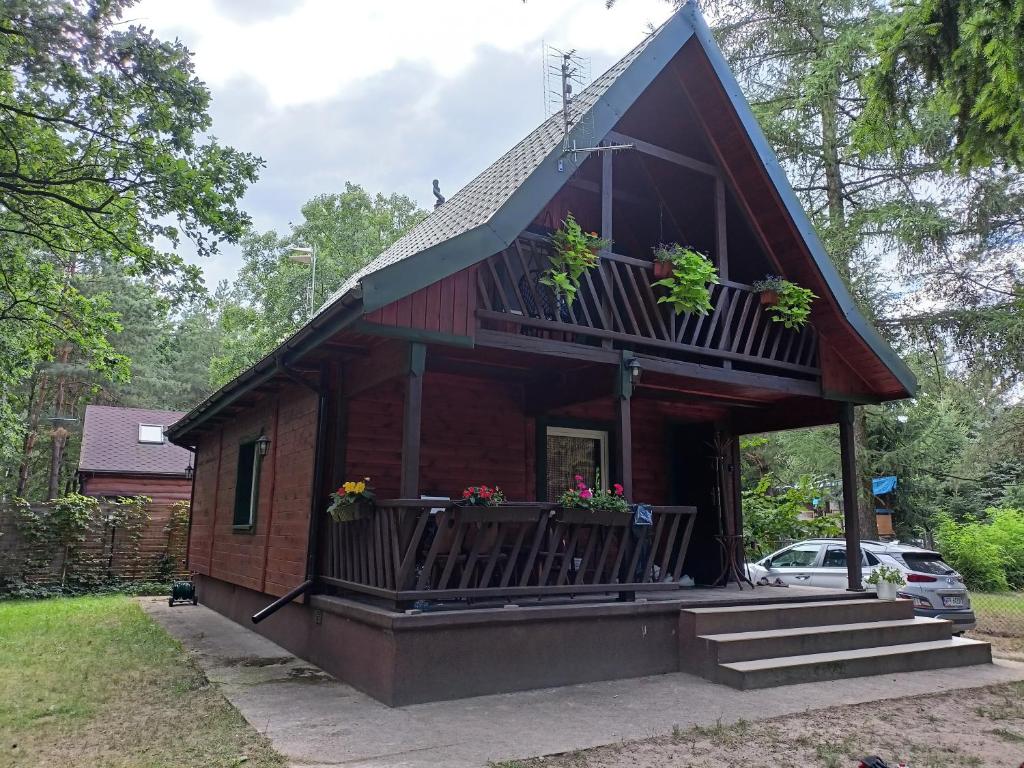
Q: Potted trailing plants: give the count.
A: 3